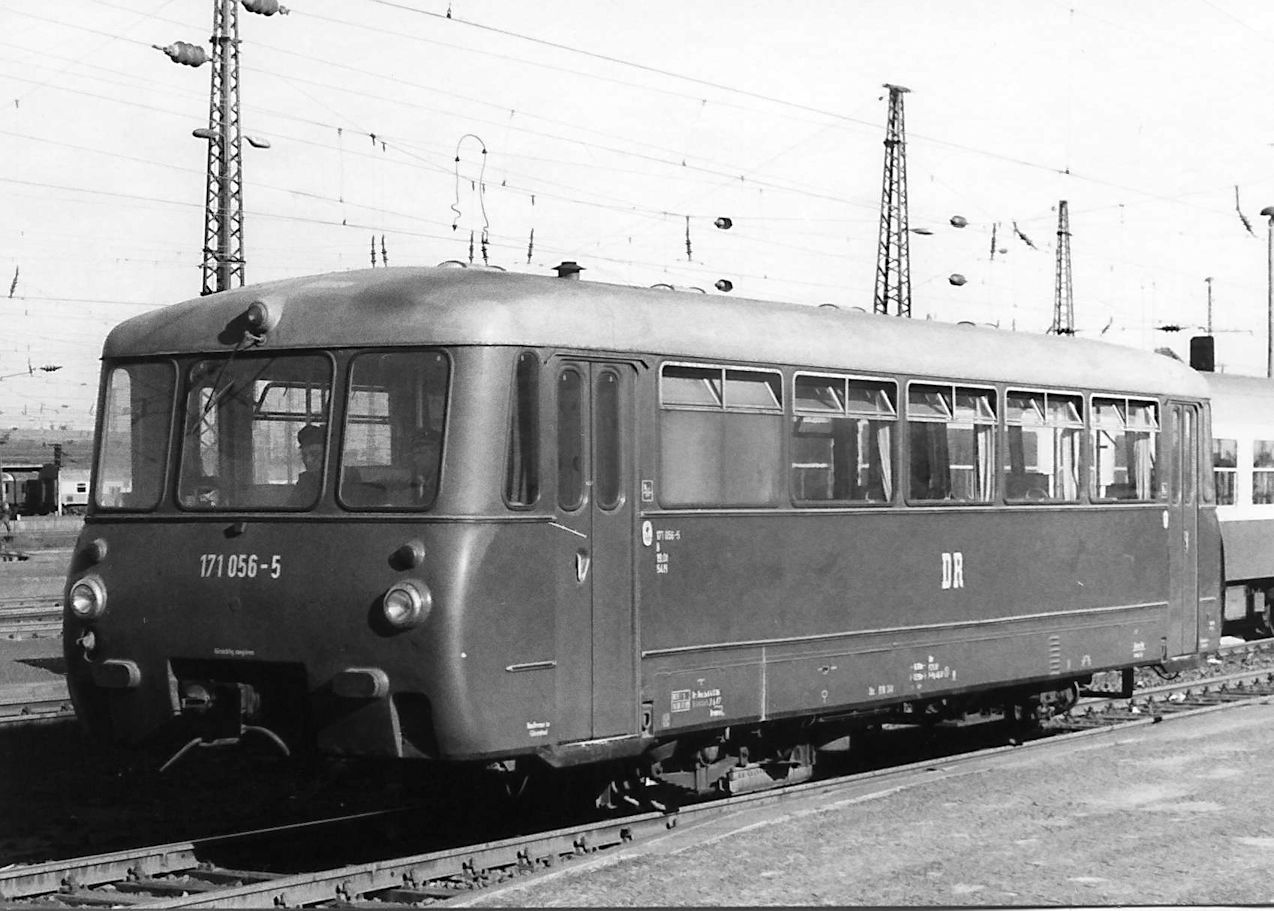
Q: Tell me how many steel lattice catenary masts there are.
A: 3